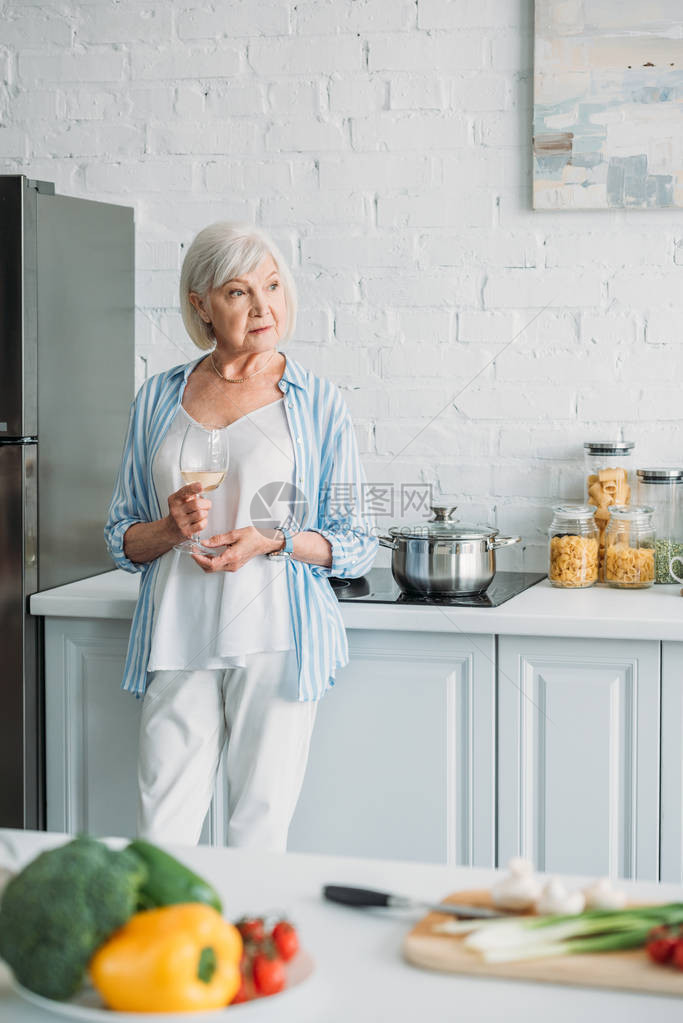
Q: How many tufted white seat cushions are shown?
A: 0